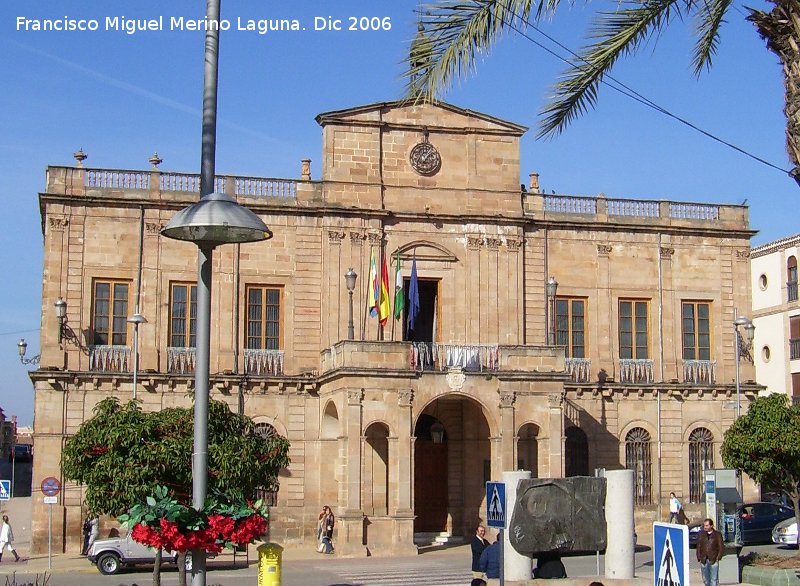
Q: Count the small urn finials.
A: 2